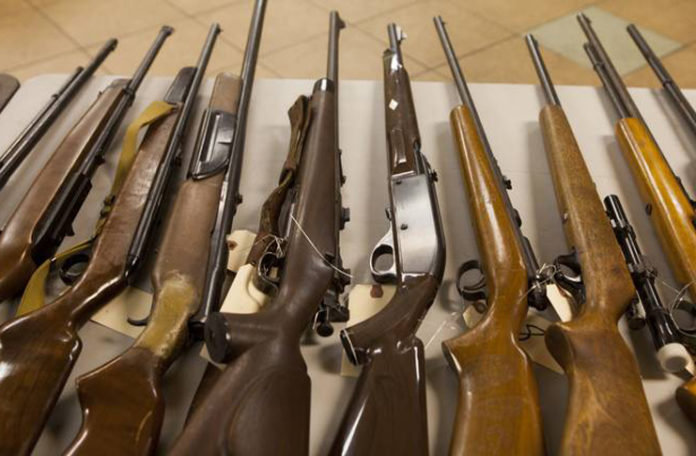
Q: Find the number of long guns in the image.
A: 10